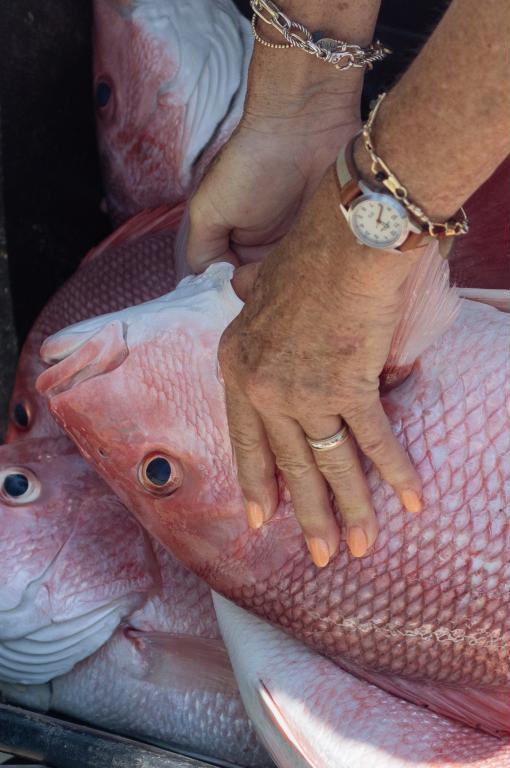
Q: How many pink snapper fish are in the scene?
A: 5